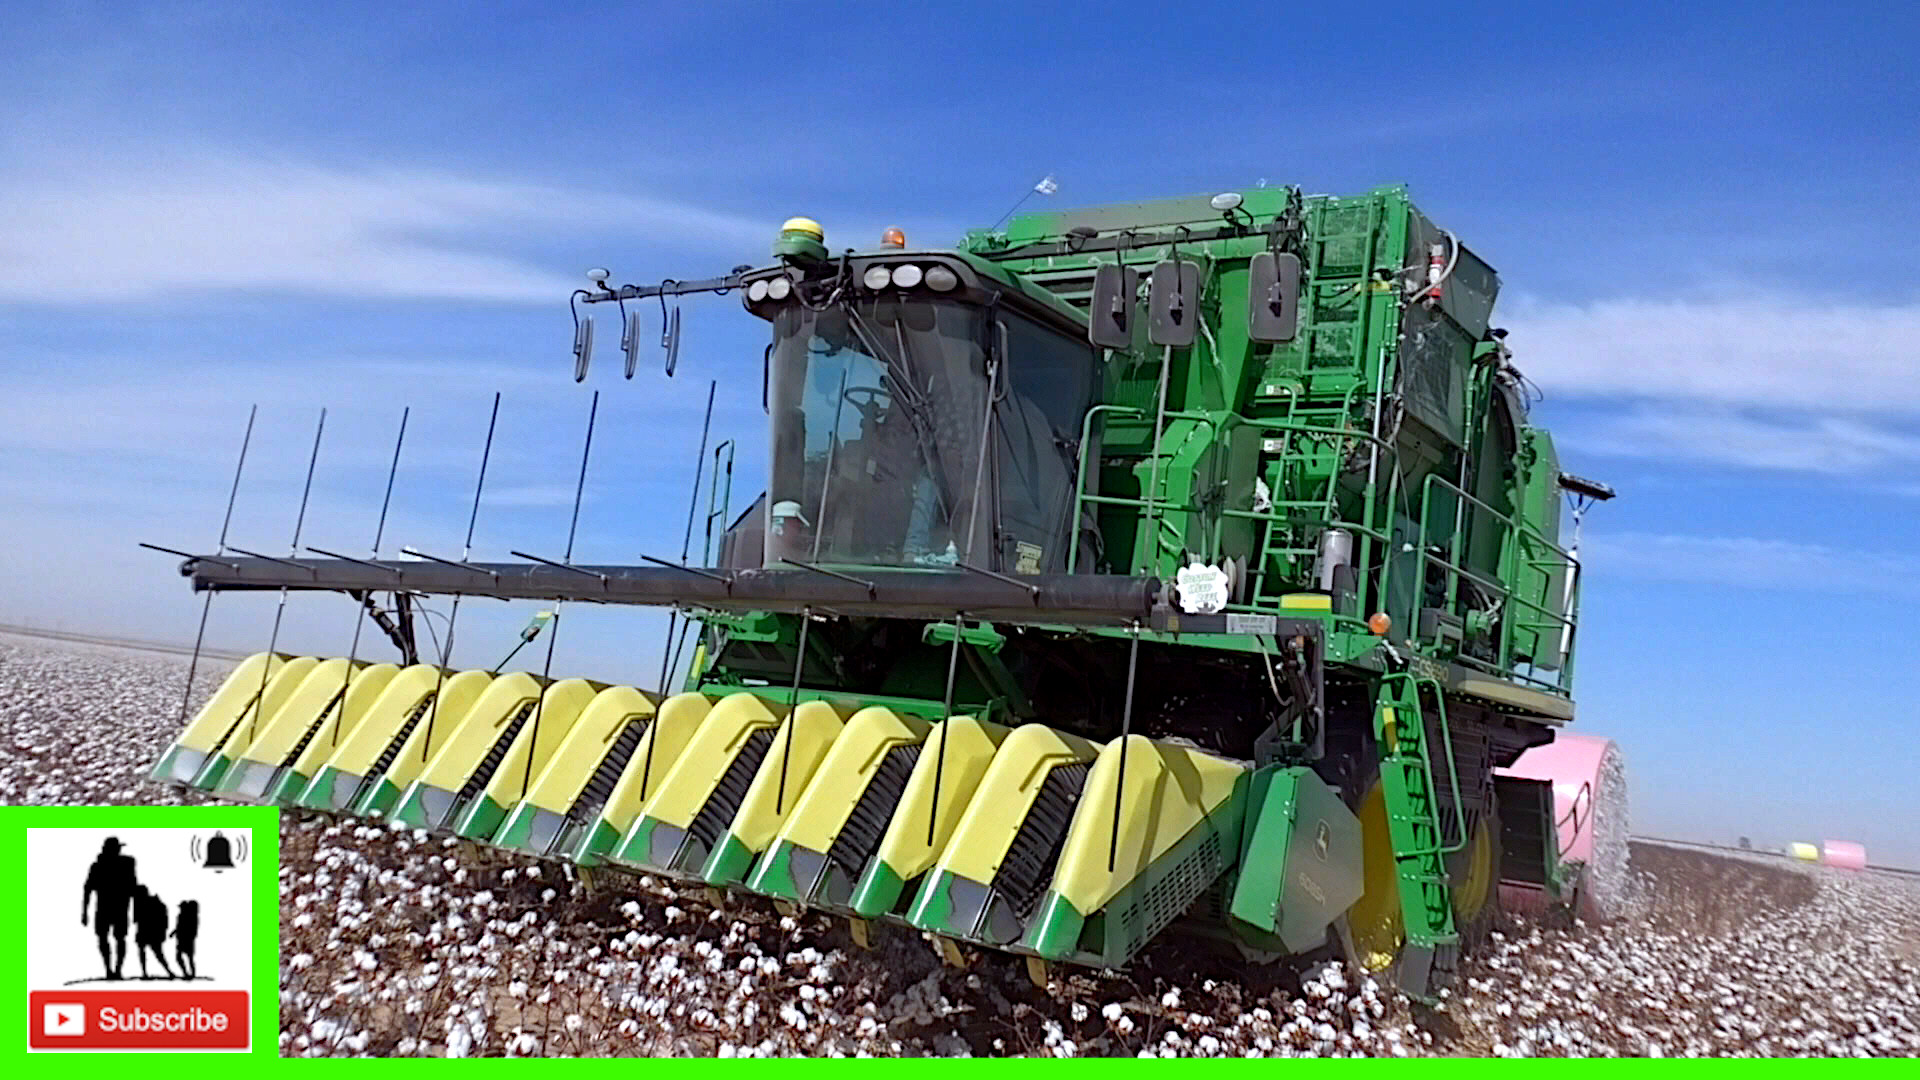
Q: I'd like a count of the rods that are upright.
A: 9